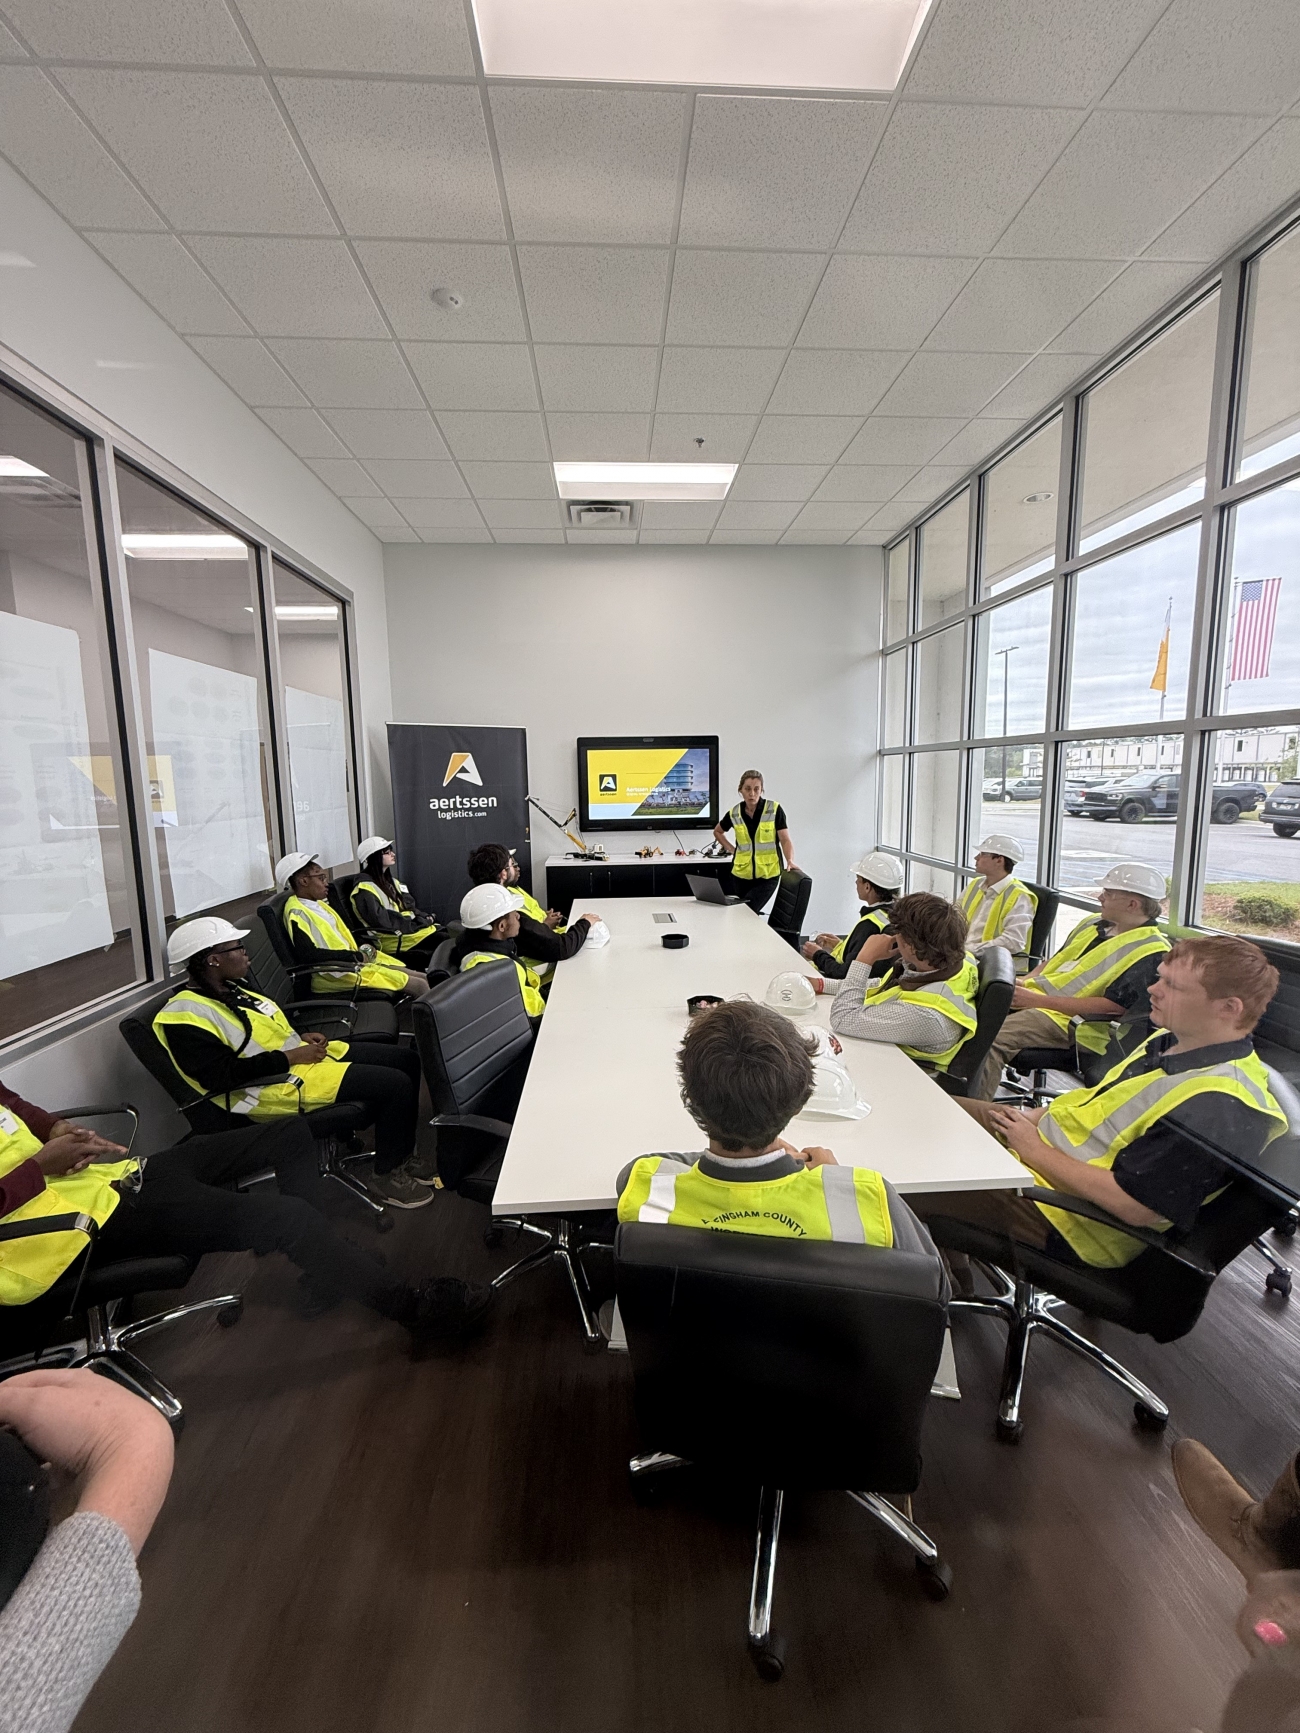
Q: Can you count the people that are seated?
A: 13